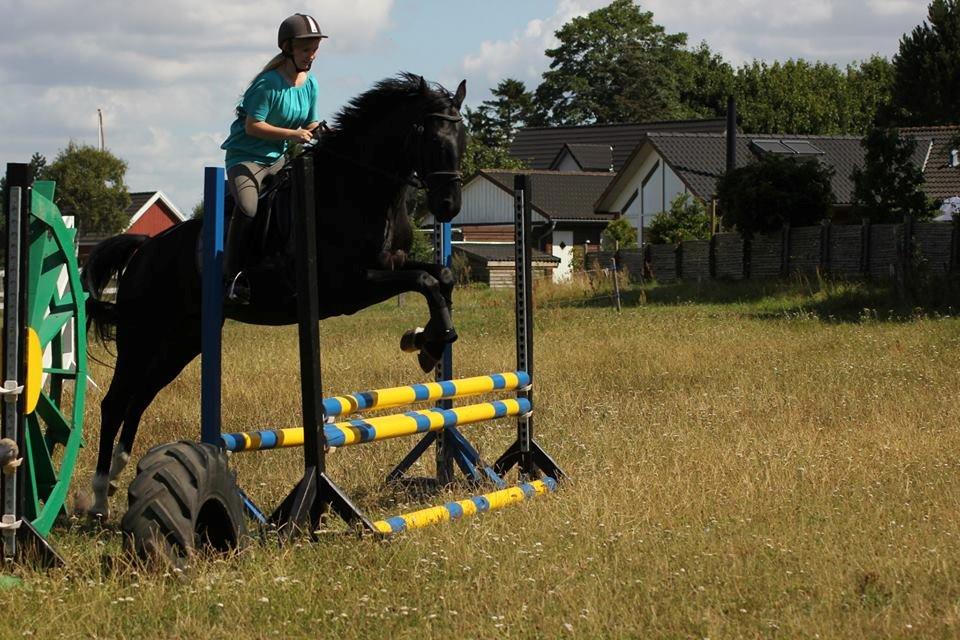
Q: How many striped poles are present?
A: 4